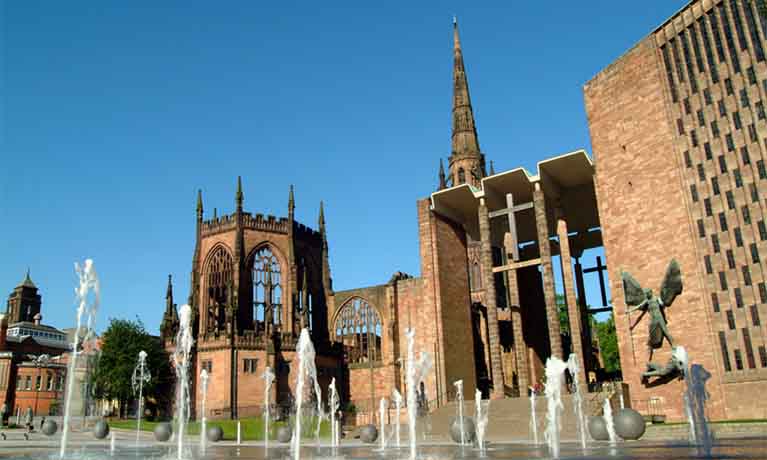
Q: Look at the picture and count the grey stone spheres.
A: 9